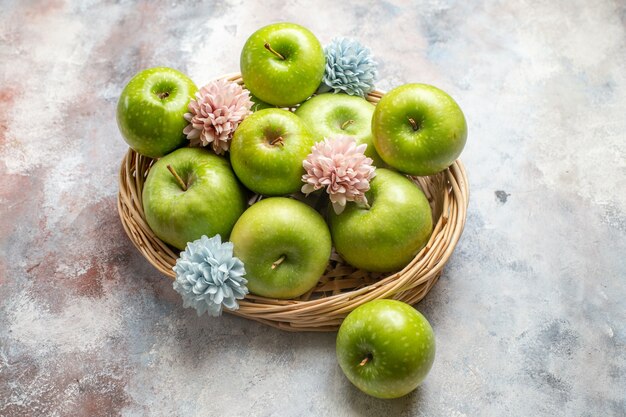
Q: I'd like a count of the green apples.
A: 9